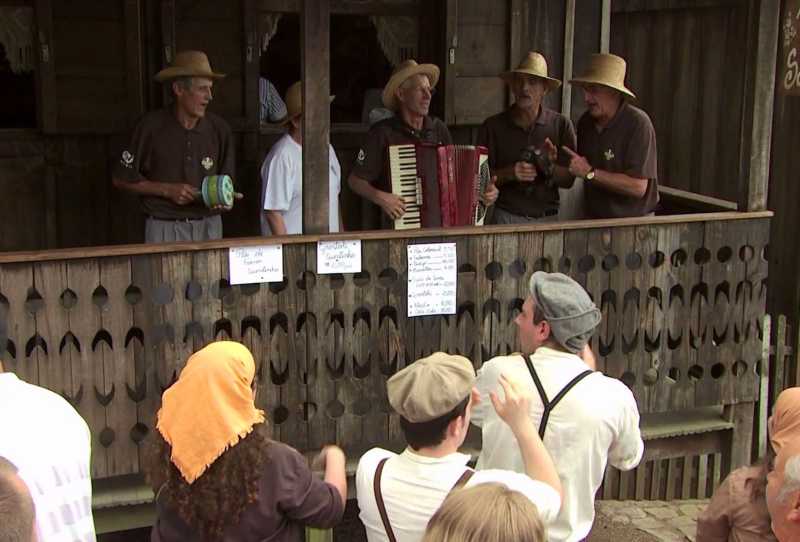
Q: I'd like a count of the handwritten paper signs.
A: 3